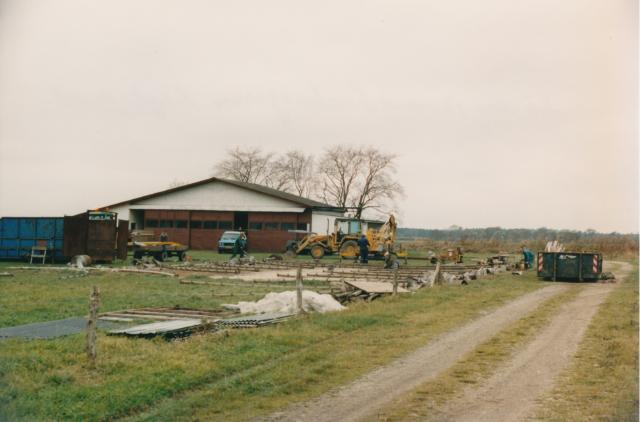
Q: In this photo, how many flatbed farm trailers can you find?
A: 1